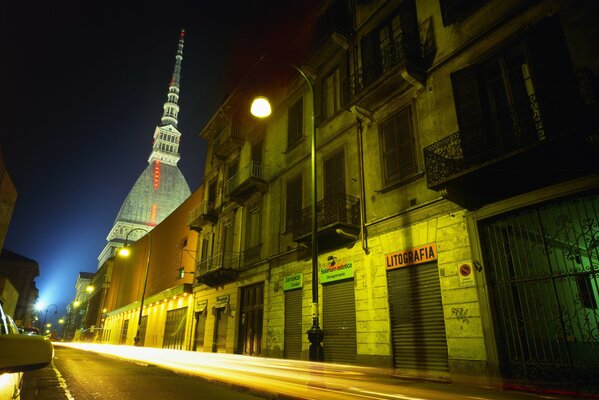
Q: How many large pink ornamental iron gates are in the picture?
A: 0